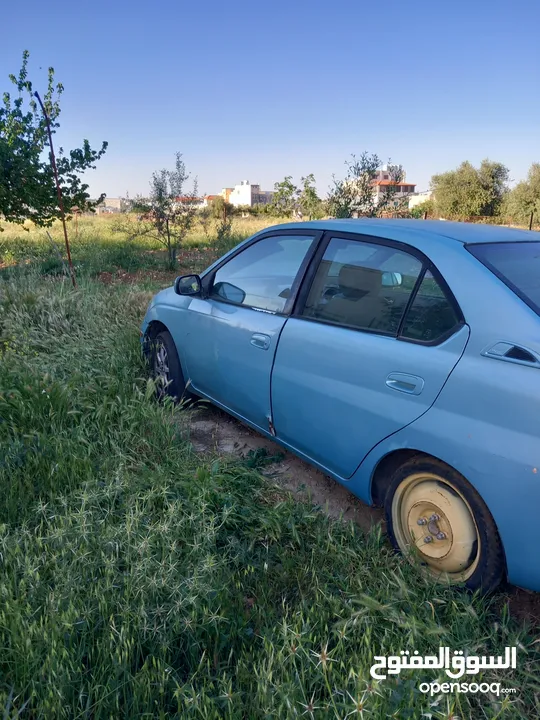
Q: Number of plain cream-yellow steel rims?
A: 1